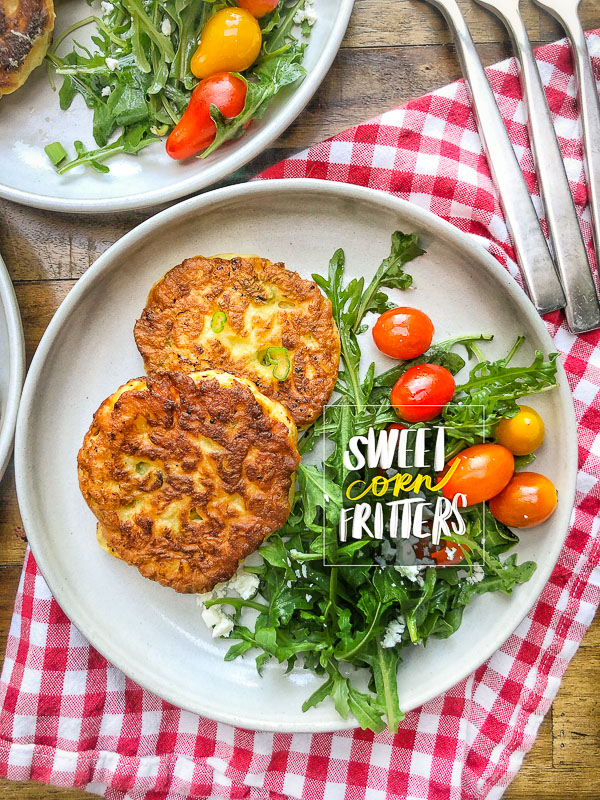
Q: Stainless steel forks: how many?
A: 3